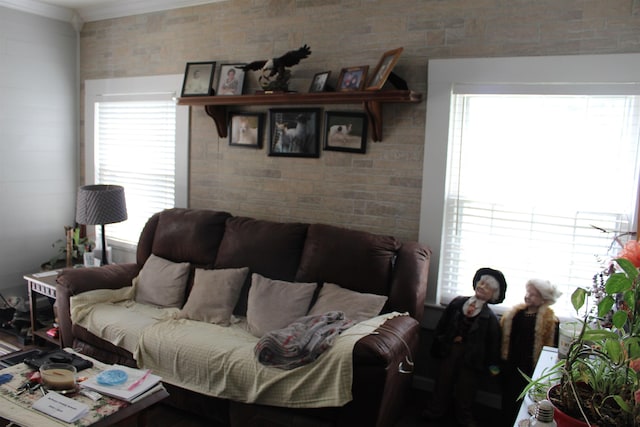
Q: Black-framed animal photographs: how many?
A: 3